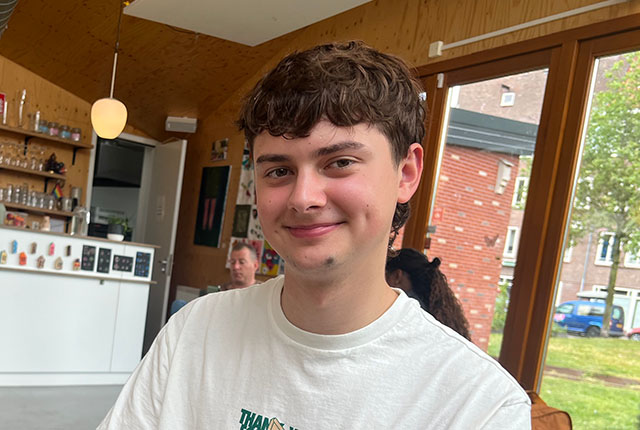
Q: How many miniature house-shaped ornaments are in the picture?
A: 9